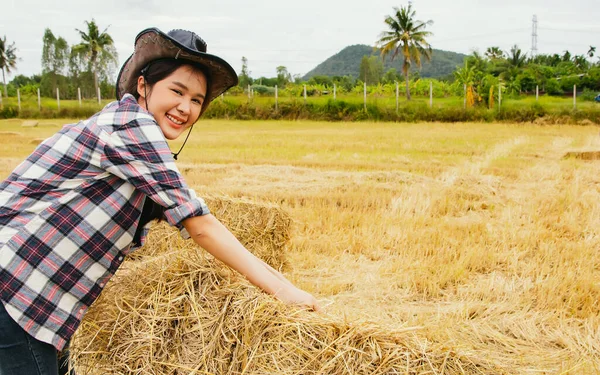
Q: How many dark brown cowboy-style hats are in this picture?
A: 1